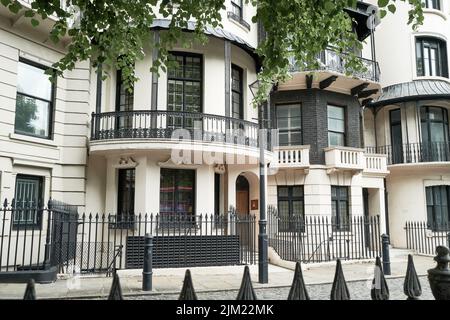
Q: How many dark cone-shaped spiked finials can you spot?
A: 8